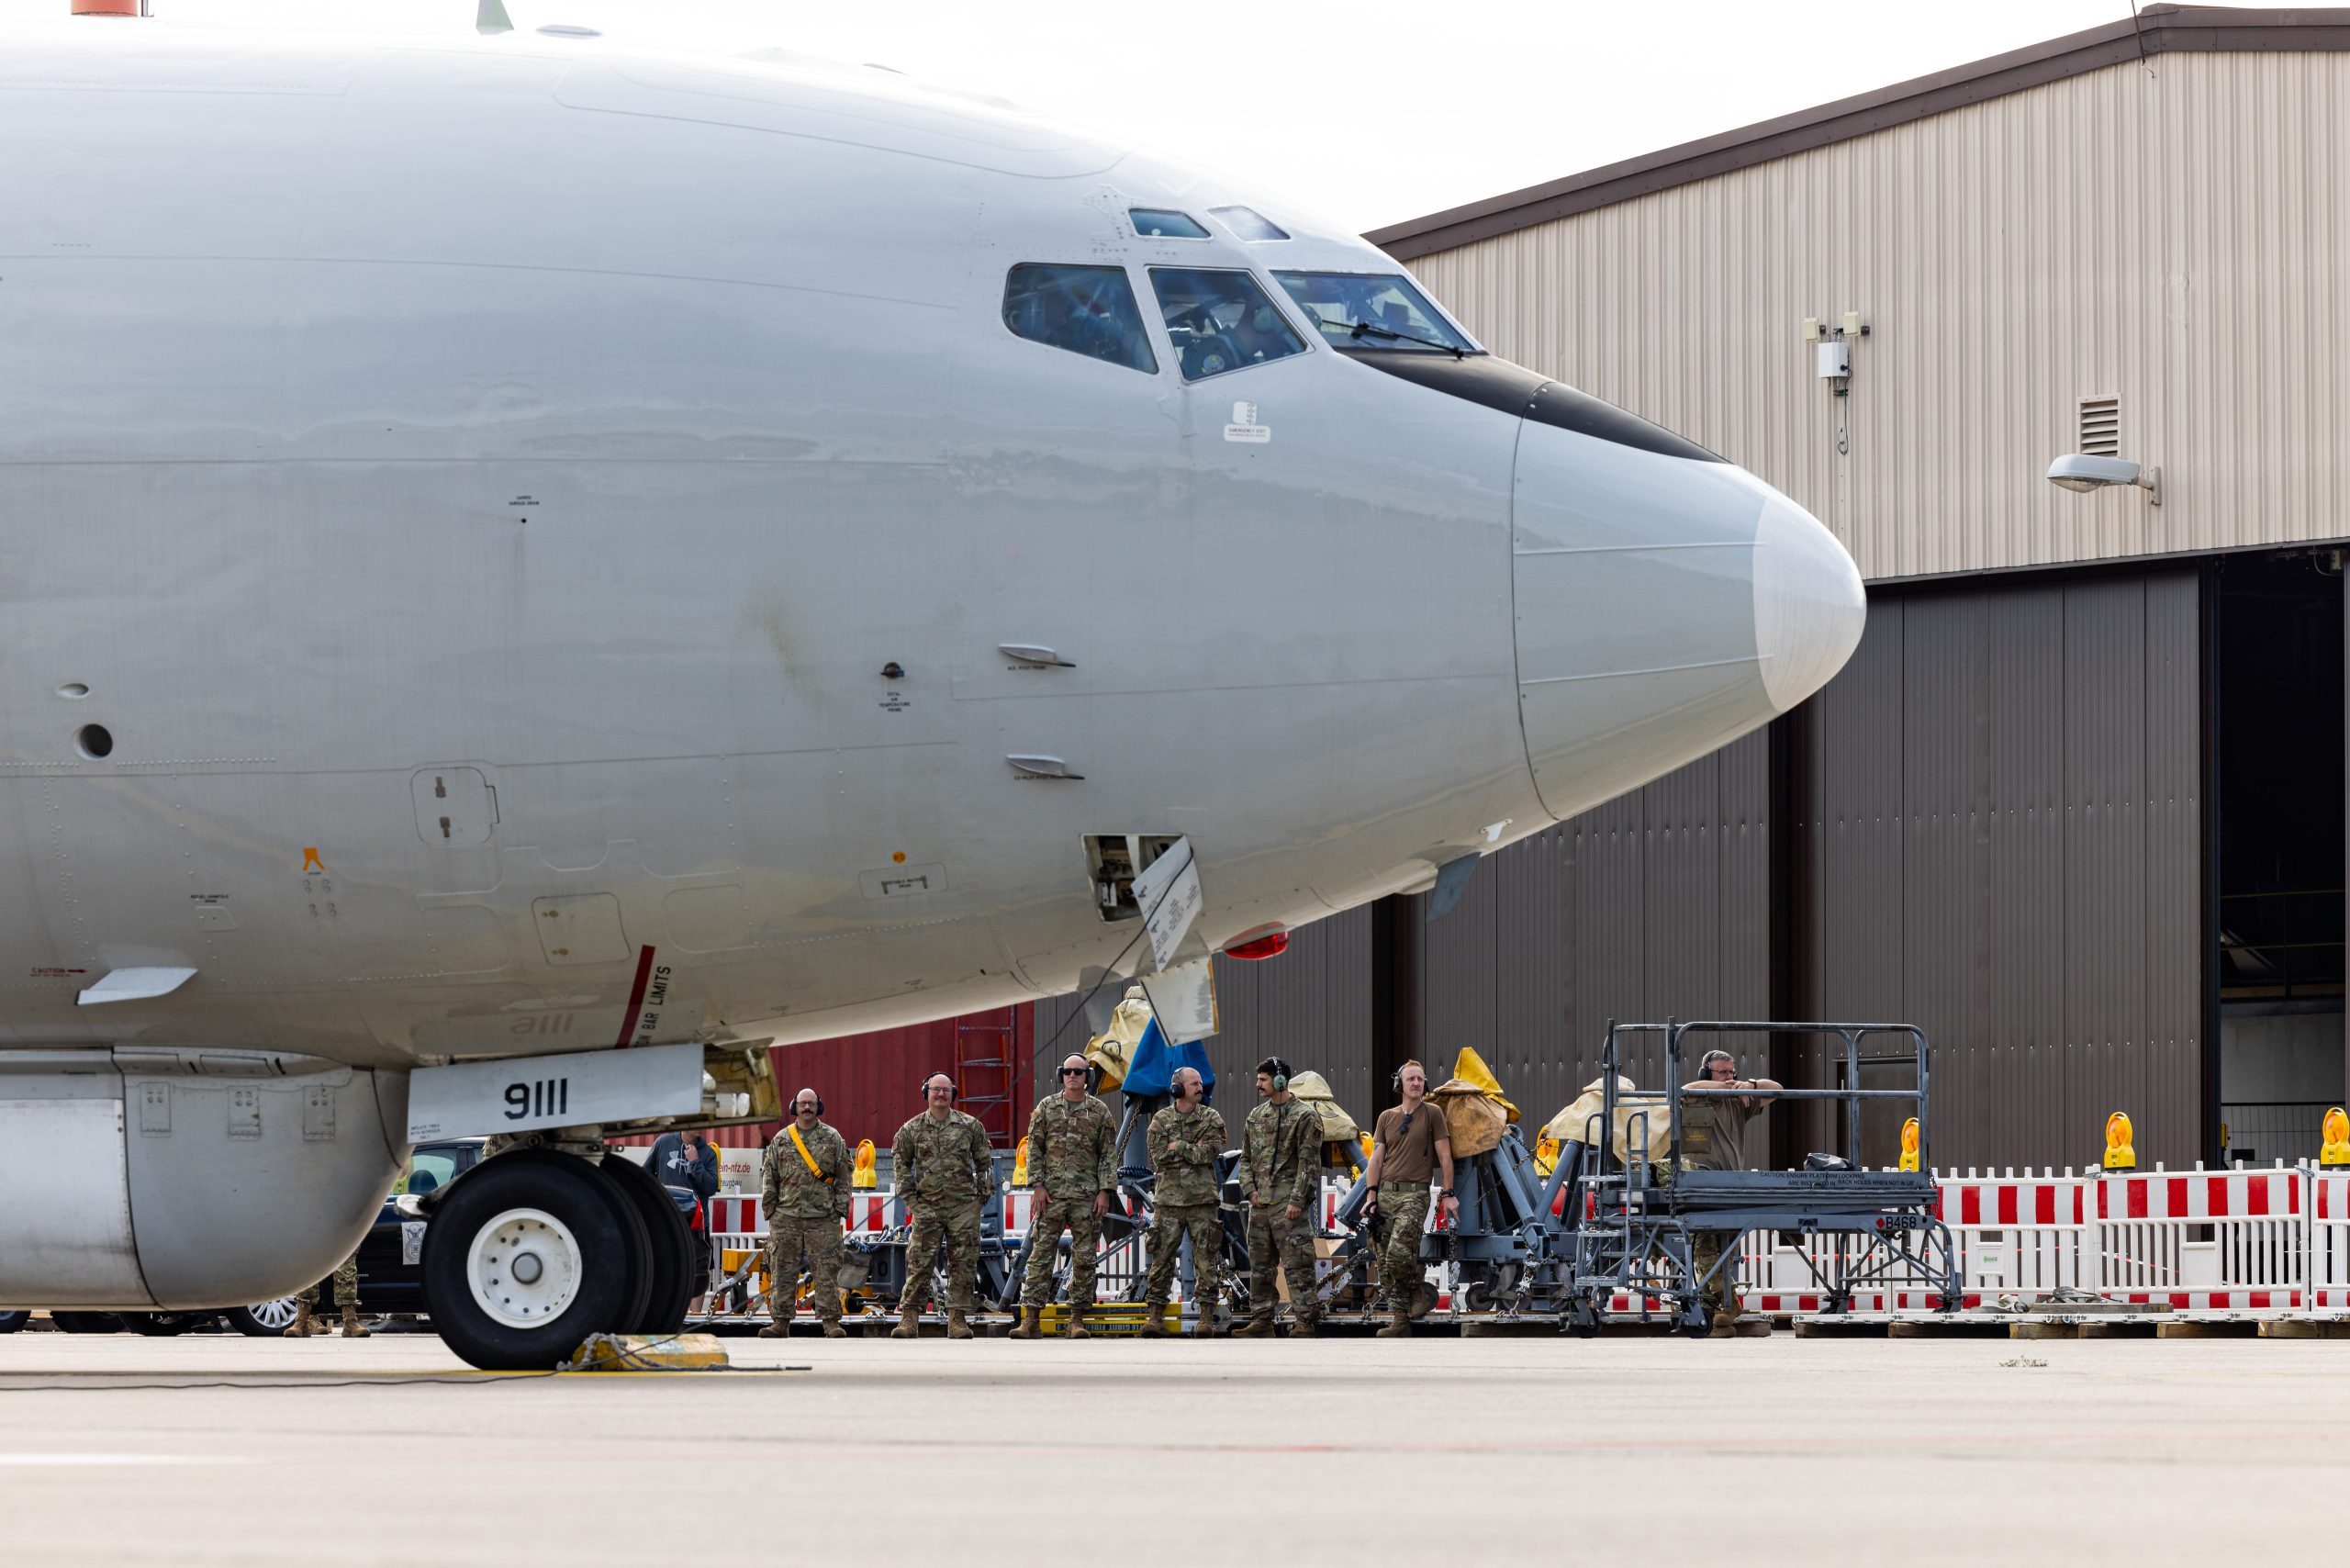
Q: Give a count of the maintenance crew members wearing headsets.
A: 7